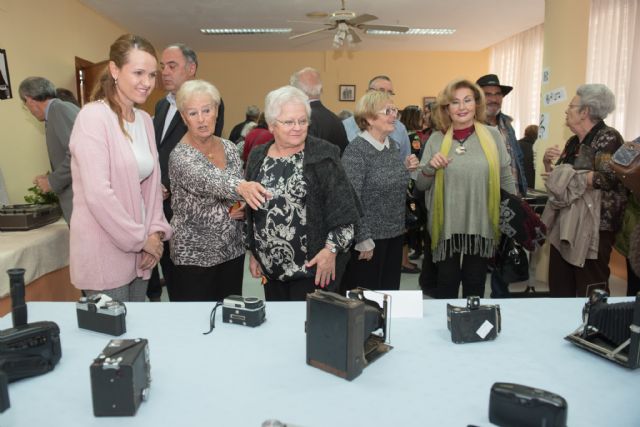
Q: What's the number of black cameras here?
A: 8